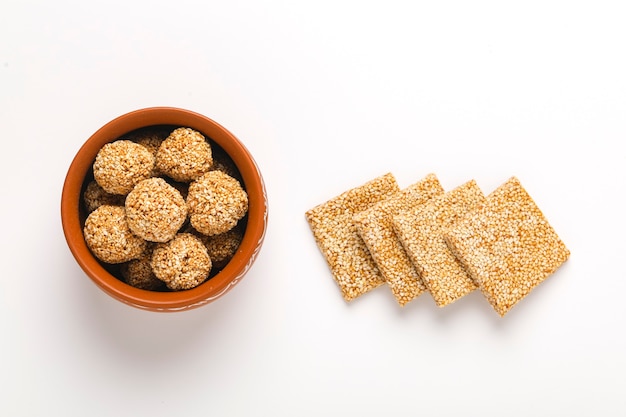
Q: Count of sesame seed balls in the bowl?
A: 11